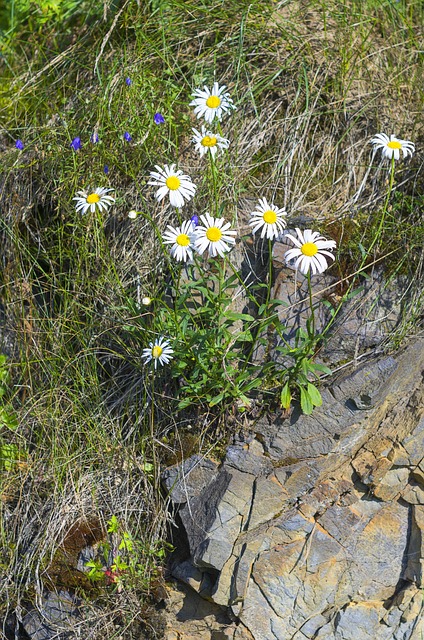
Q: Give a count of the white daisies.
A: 10